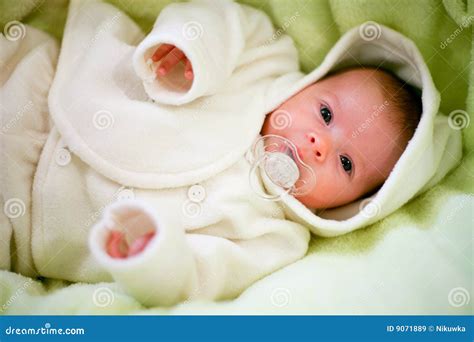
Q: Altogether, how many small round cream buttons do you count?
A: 3